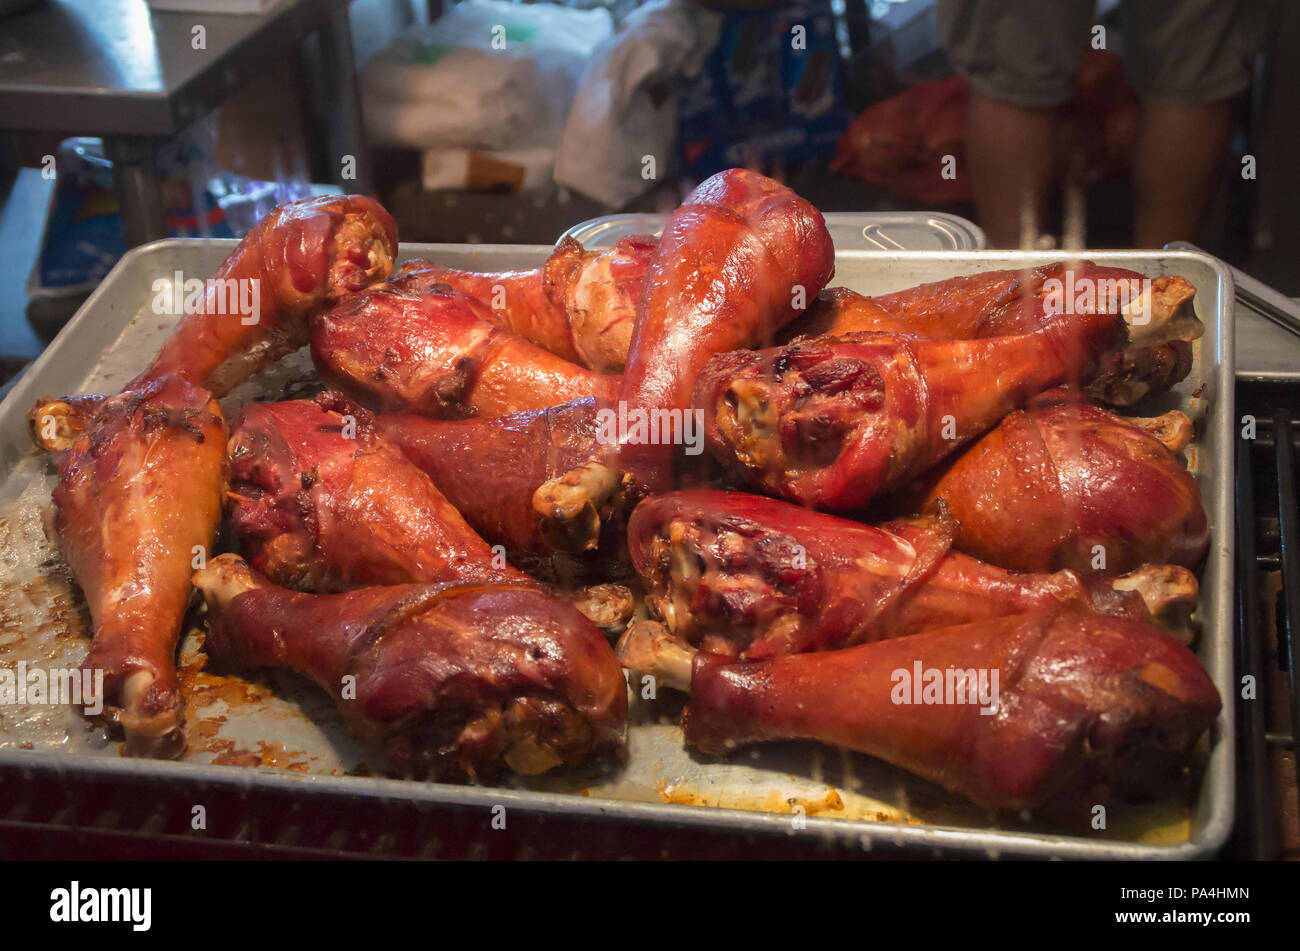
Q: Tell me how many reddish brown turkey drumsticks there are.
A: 14